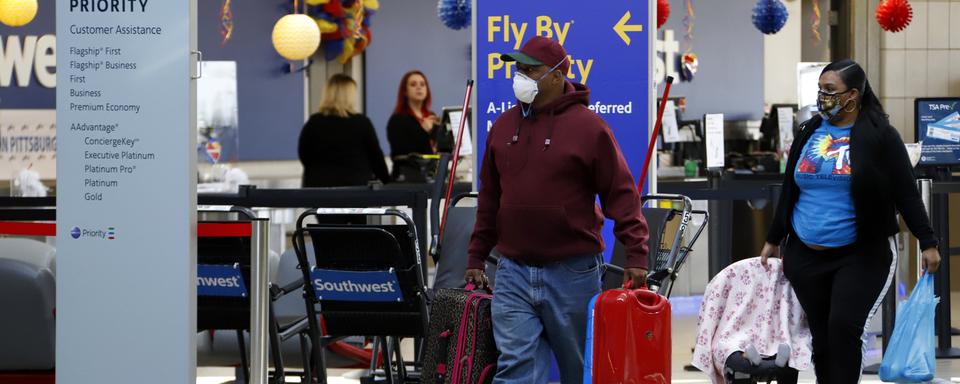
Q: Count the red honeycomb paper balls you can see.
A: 2